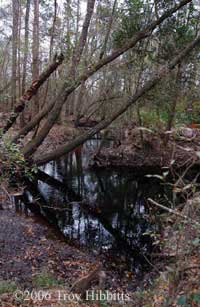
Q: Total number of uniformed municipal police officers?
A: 0